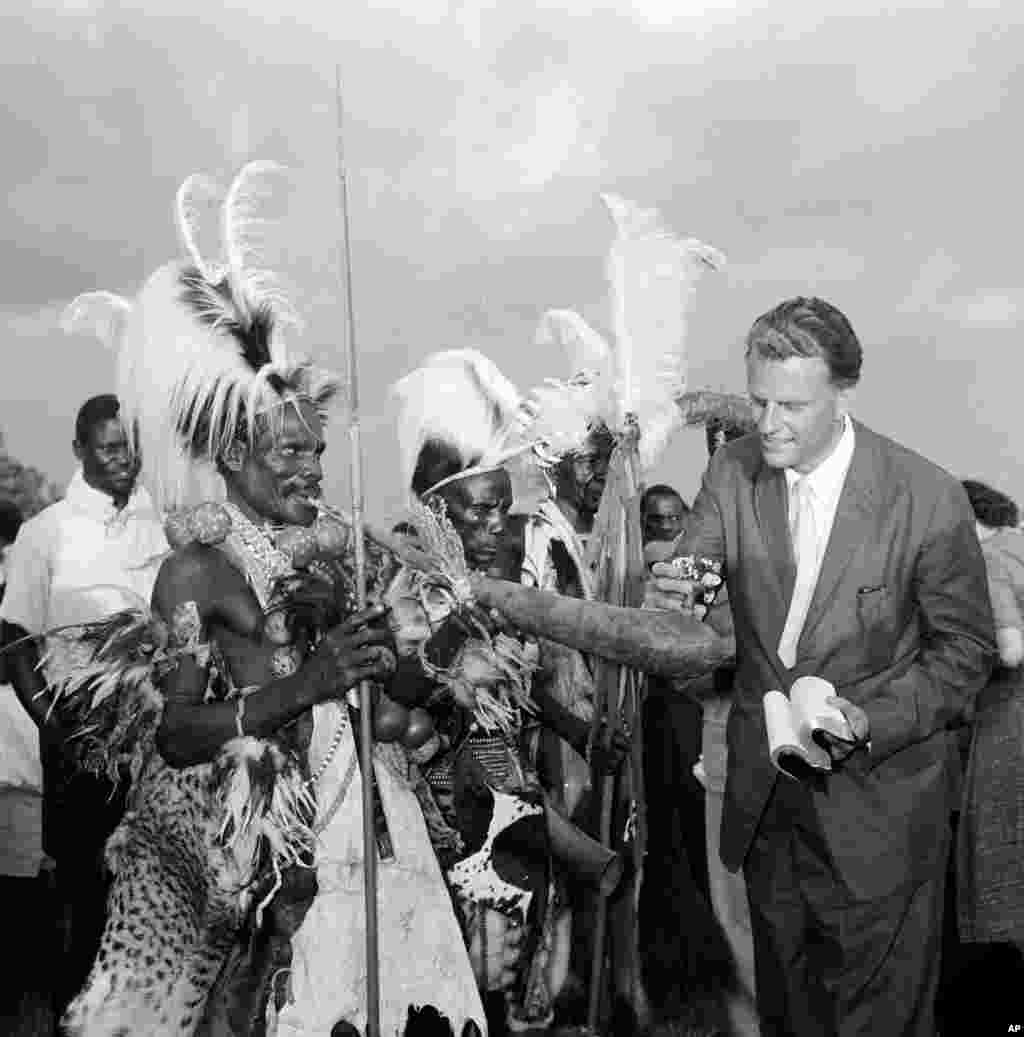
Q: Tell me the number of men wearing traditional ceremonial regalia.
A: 3